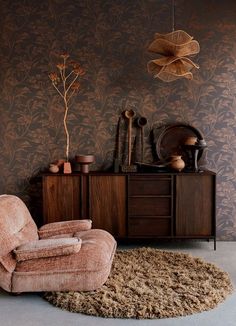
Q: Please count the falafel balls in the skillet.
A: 0